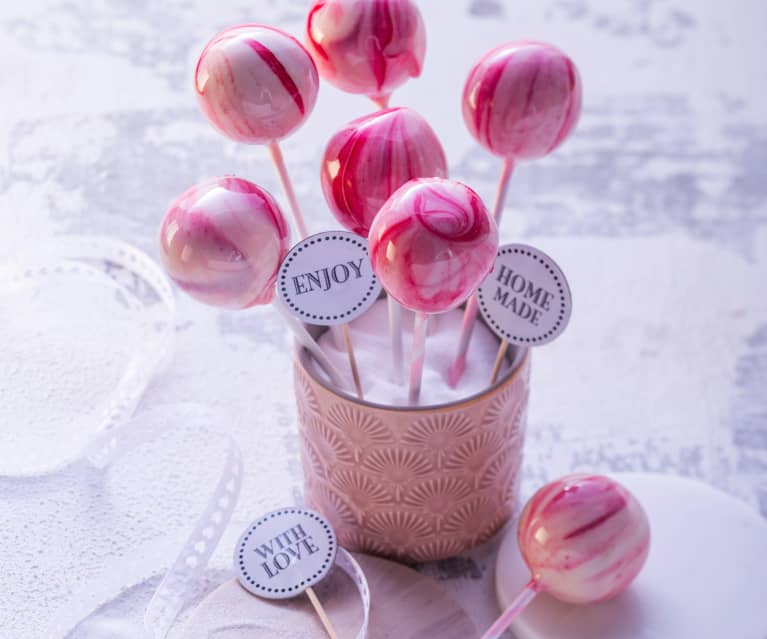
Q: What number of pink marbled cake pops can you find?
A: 7